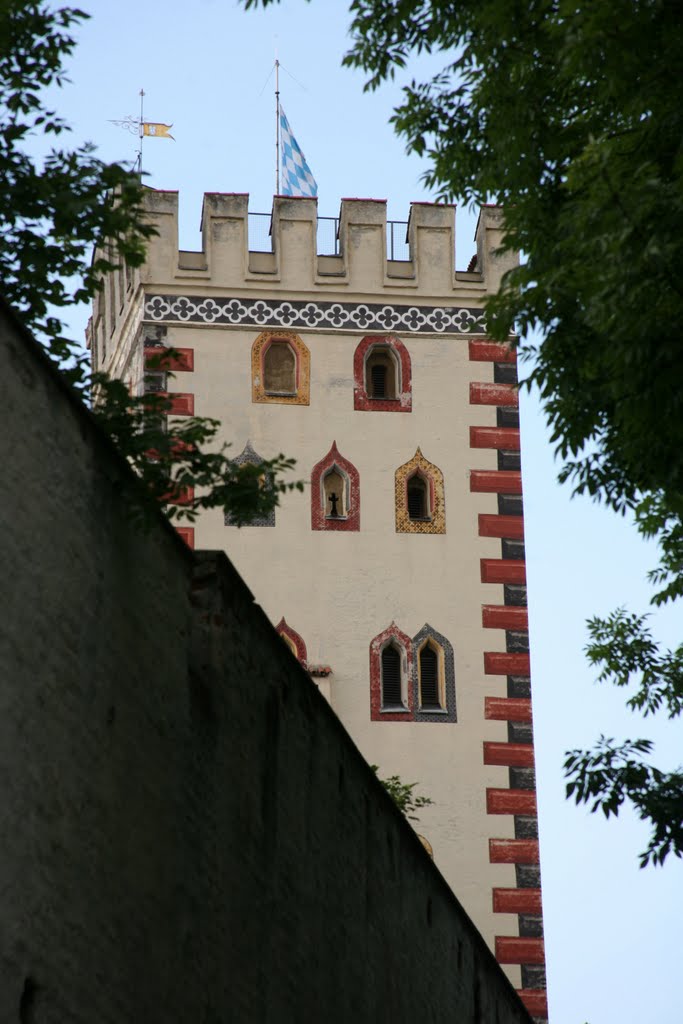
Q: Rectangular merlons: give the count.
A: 6